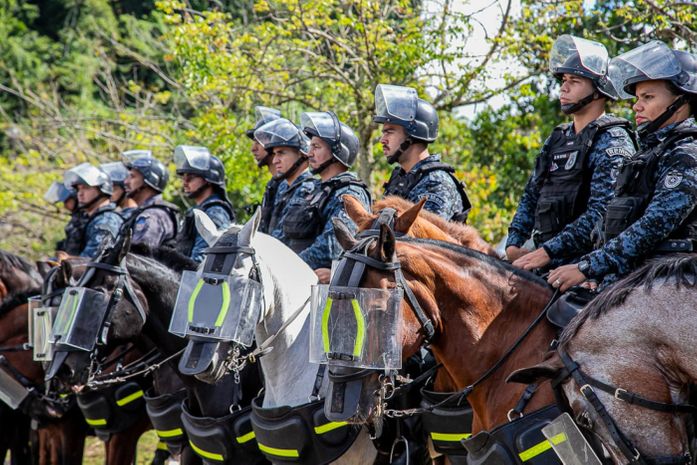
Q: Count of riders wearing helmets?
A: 11